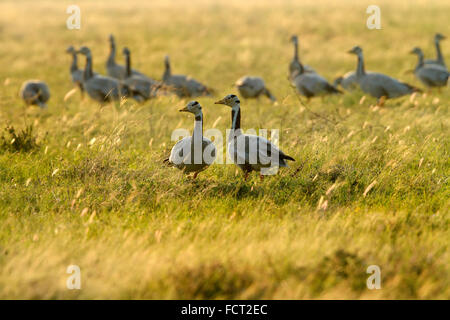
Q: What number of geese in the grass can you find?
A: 15